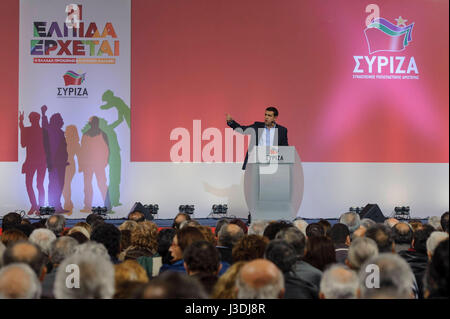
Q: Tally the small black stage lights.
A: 7